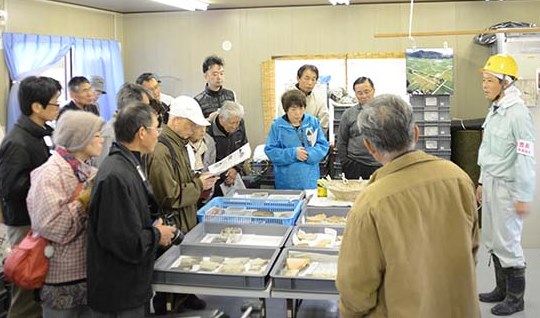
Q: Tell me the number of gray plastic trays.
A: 6